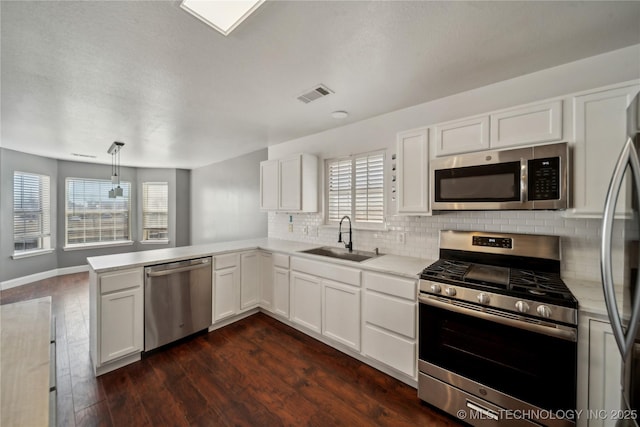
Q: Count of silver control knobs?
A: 5